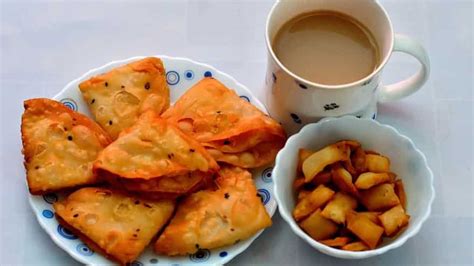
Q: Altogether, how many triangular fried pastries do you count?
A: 6